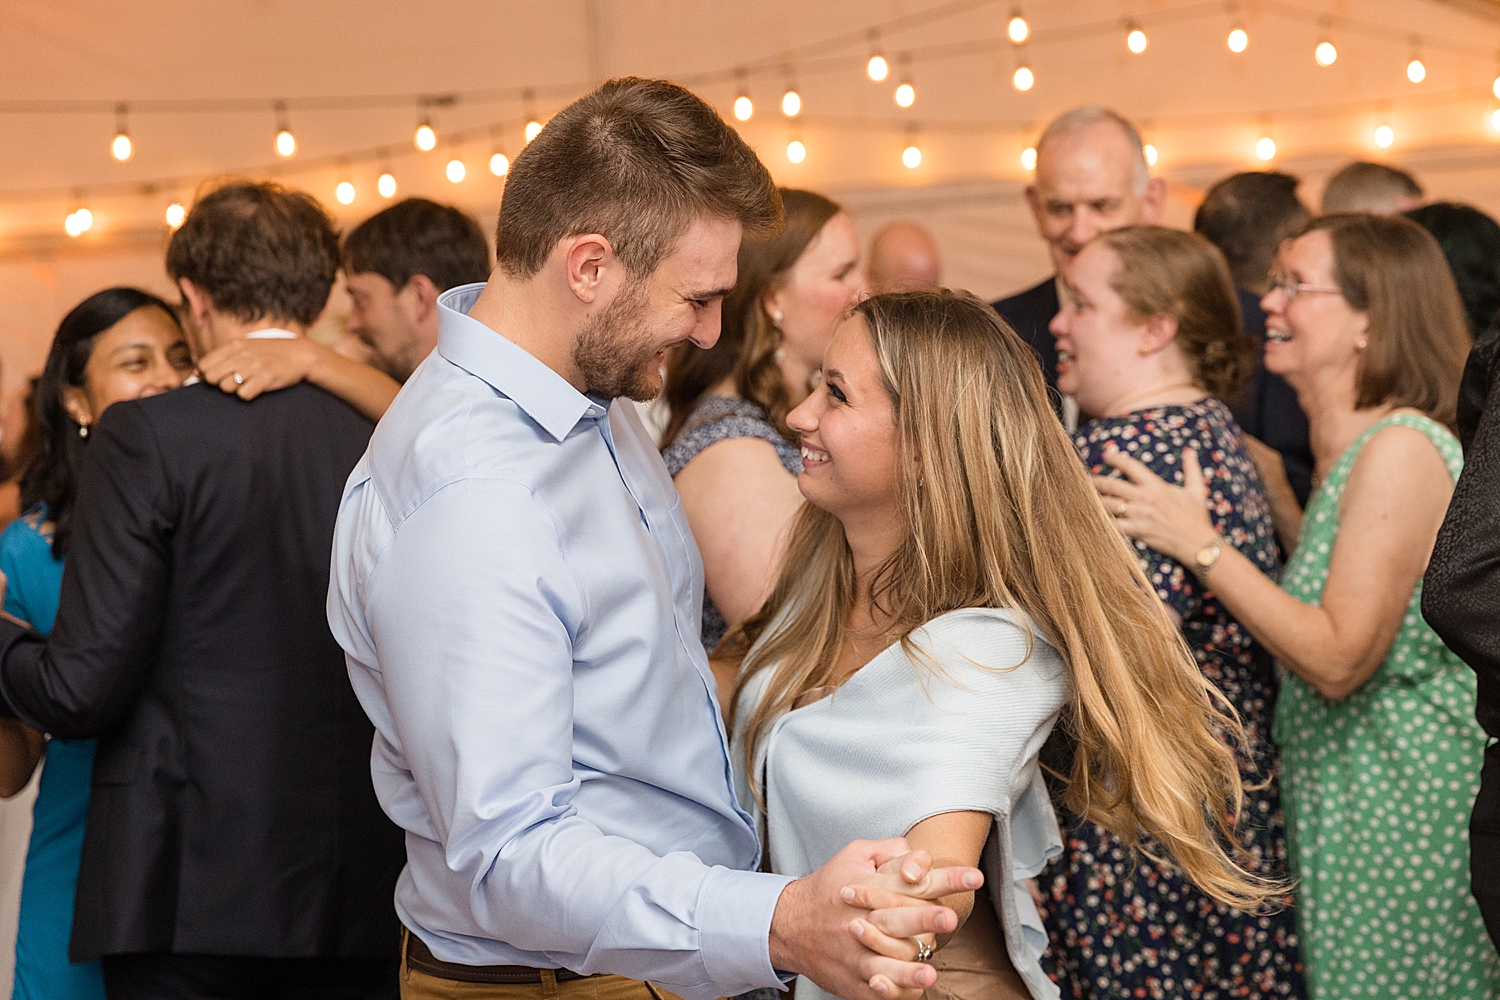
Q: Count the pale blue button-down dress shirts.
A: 1